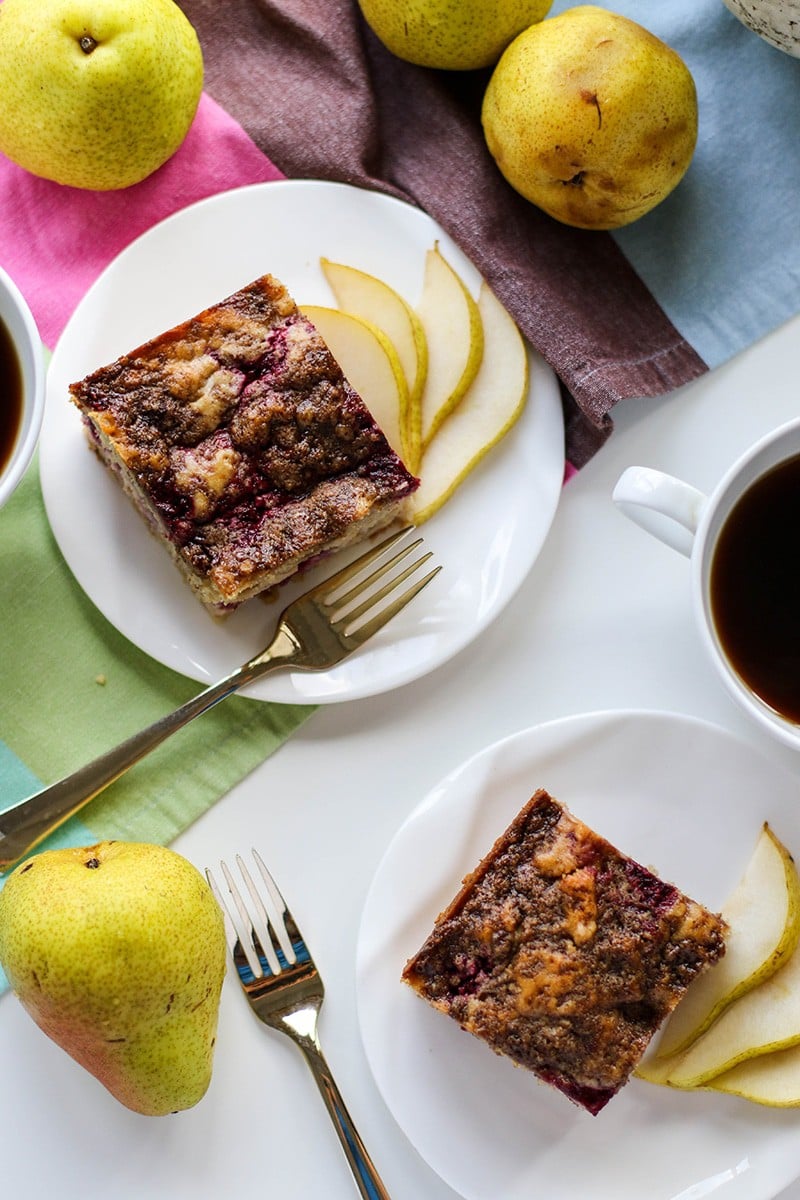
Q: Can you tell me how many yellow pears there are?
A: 4